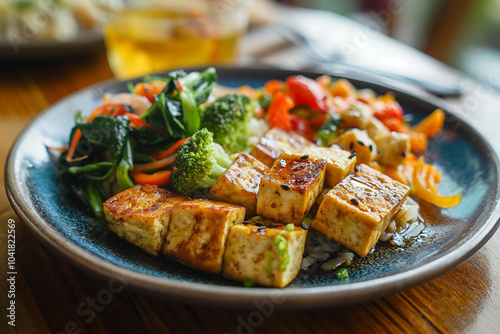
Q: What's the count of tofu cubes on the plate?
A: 8